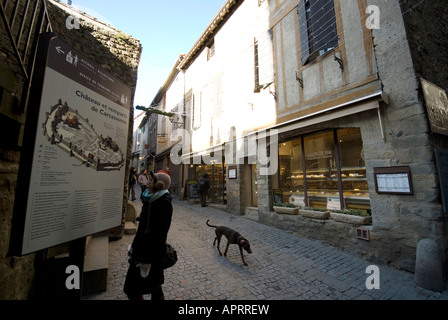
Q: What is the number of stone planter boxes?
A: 3